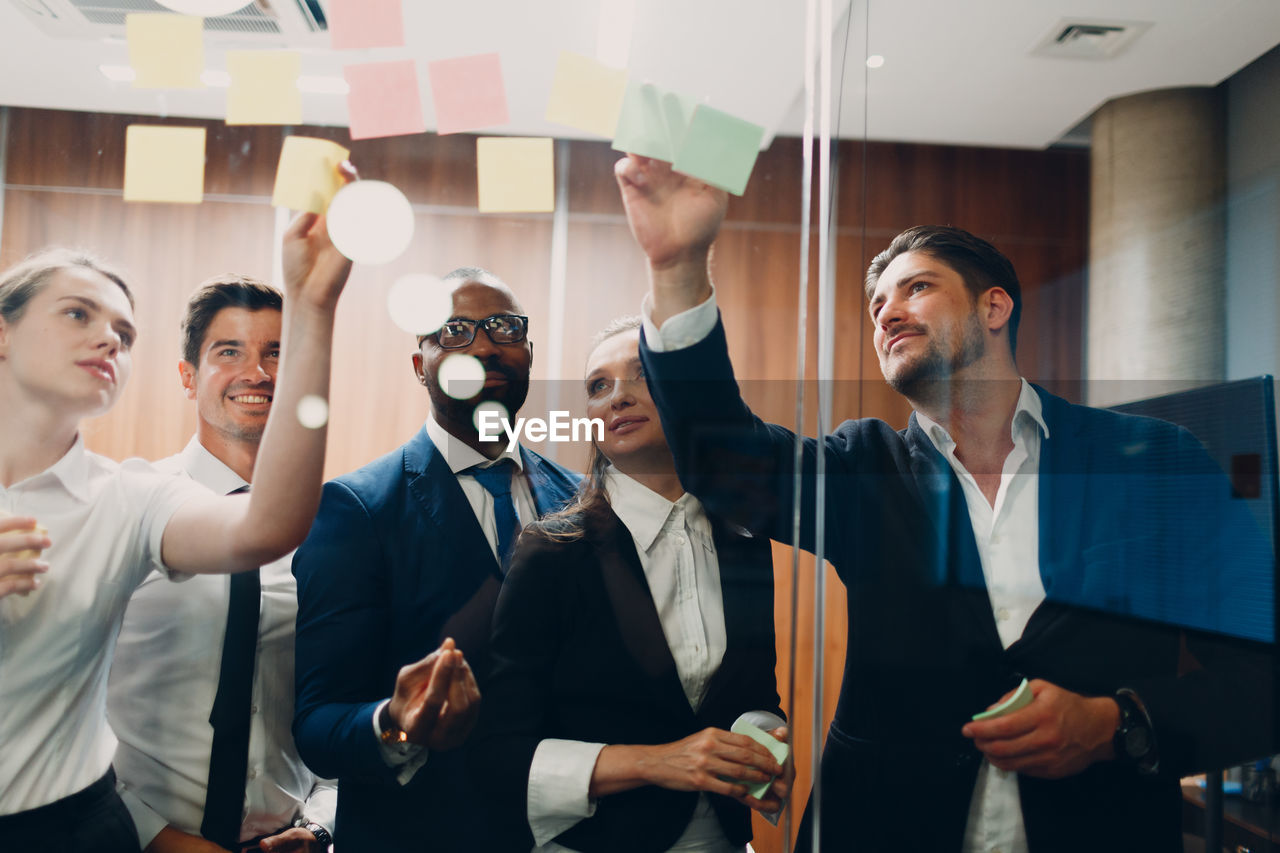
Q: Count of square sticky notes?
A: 11